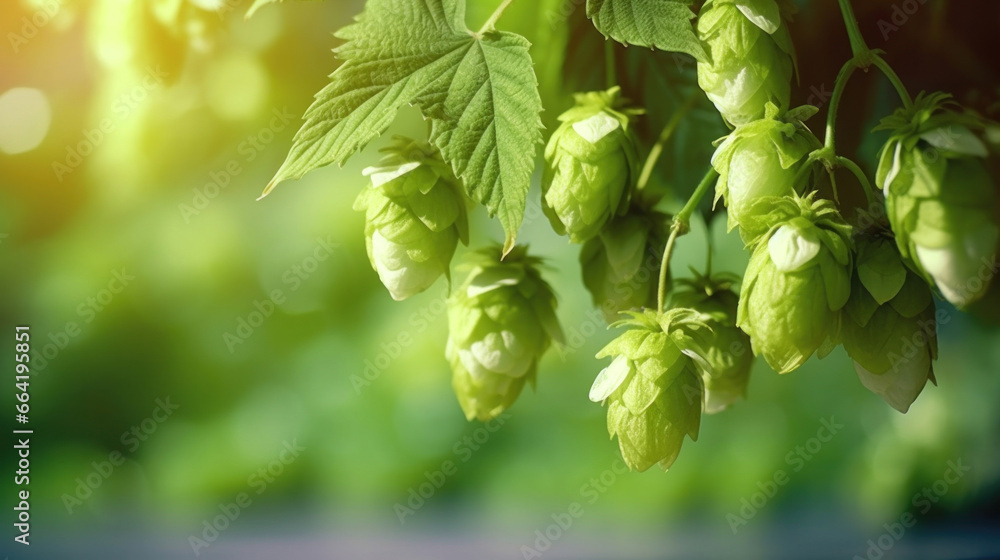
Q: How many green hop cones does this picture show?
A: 11